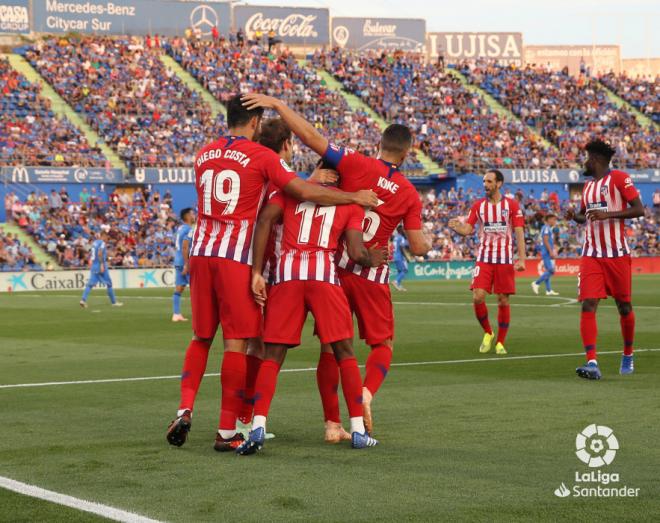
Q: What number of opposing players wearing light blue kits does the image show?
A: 4